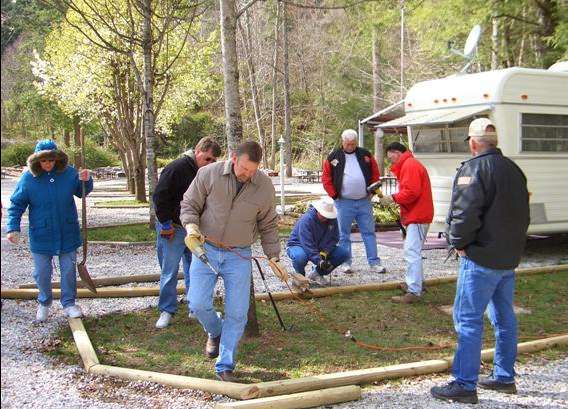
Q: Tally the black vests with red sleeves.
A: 1